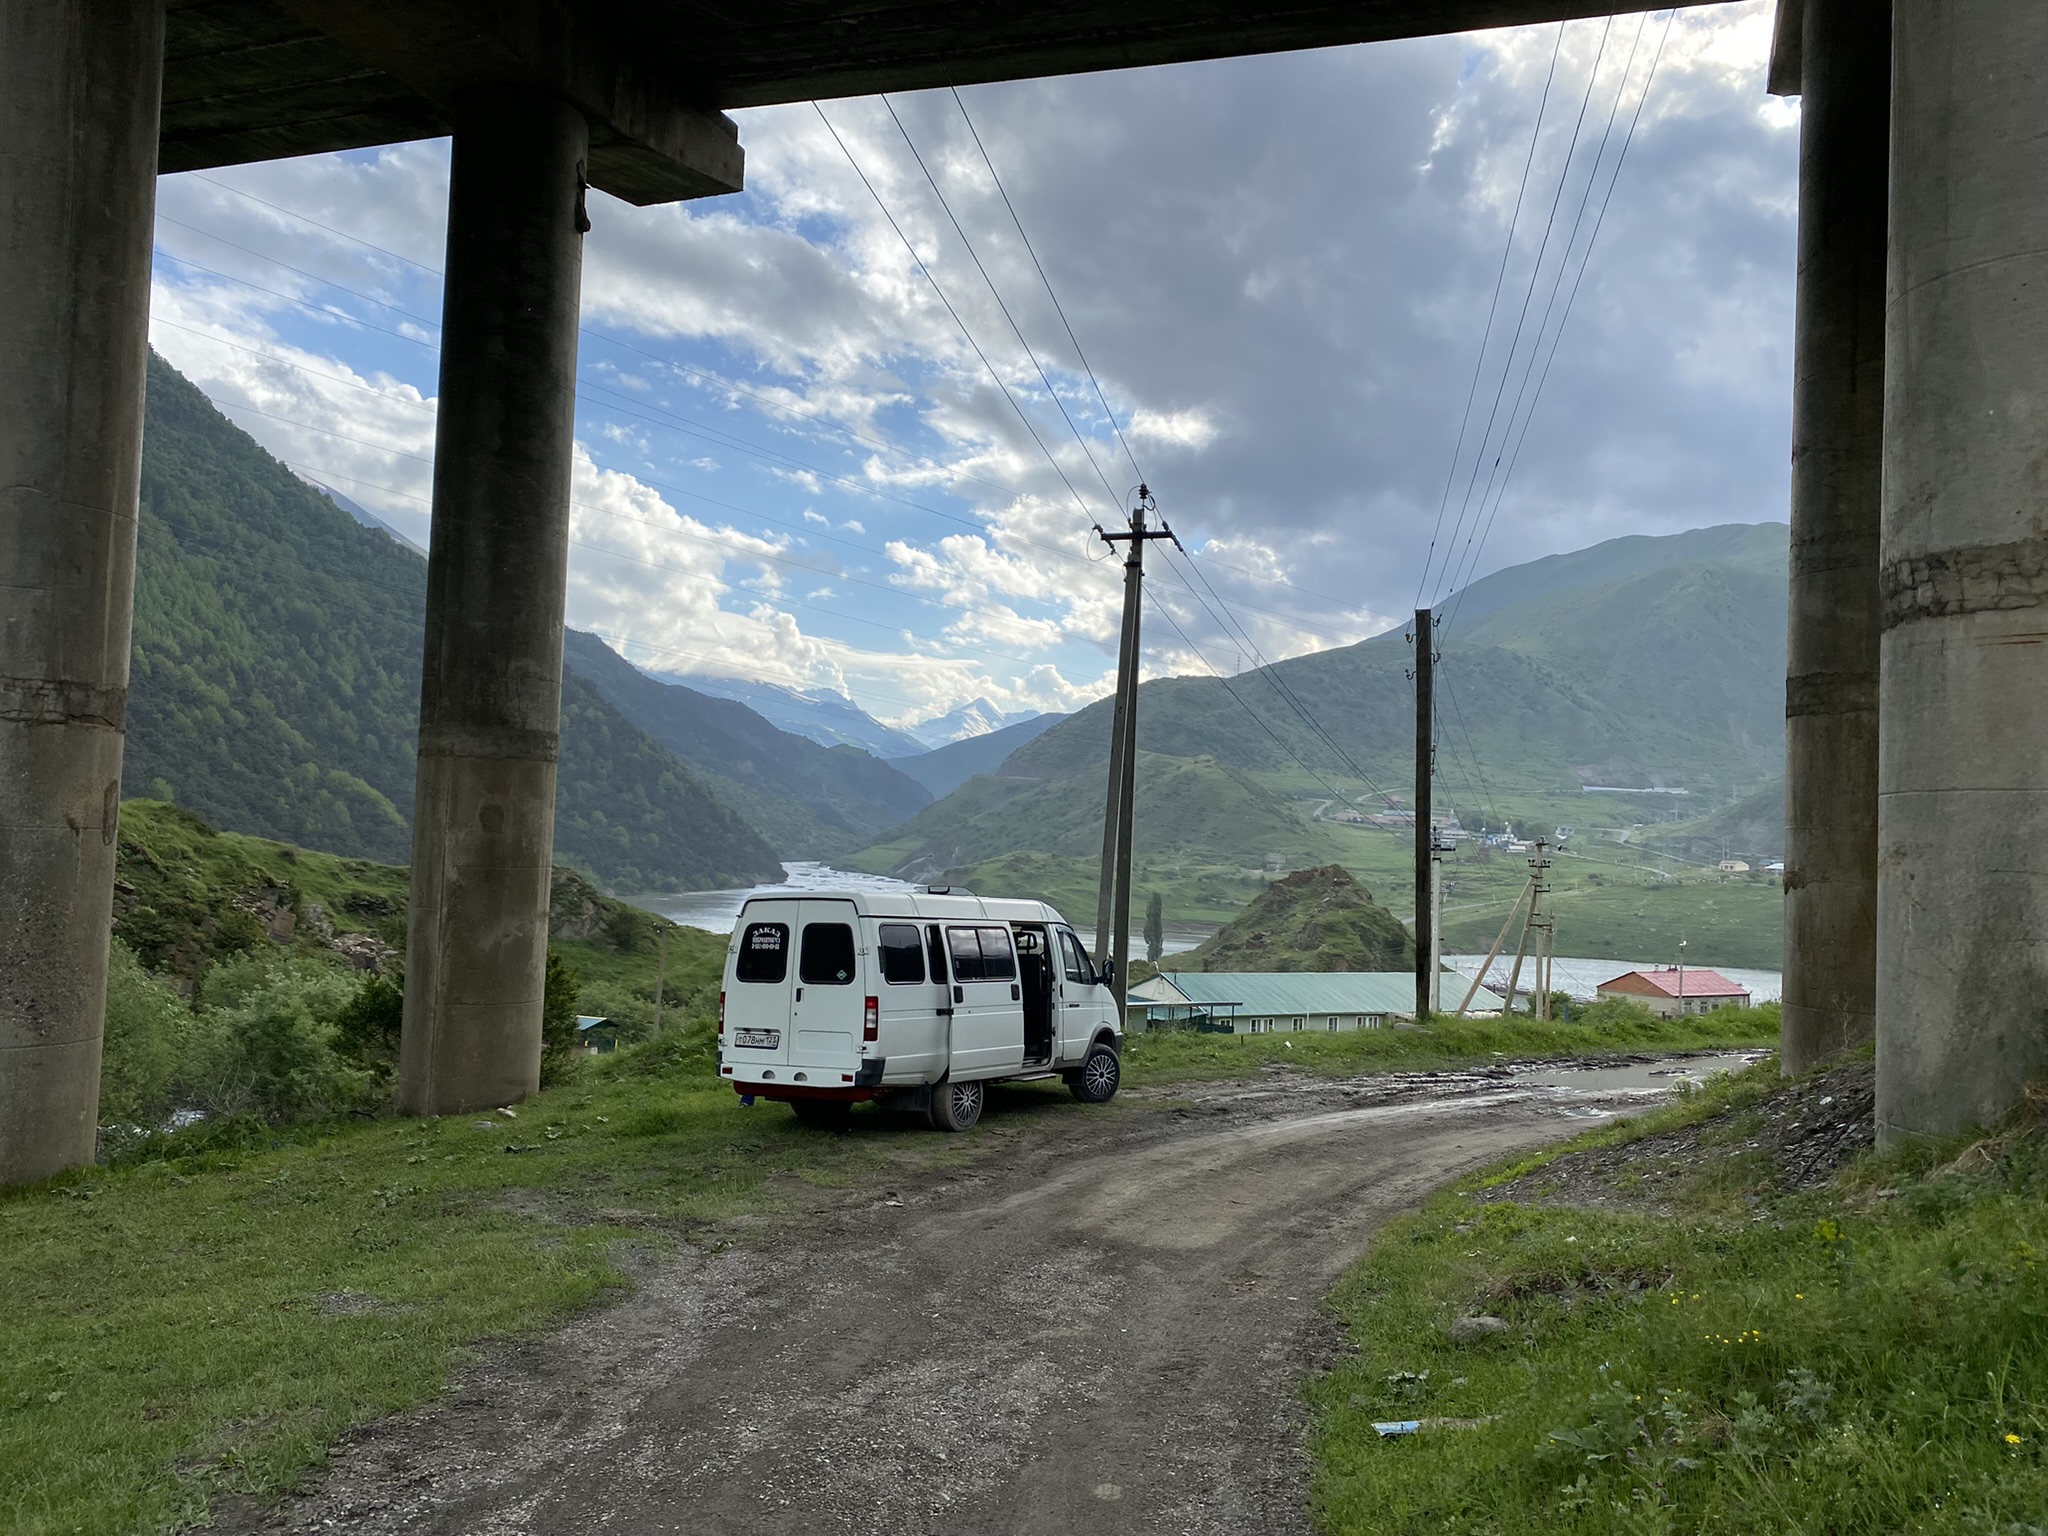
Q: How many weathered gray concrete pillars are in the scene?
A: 4